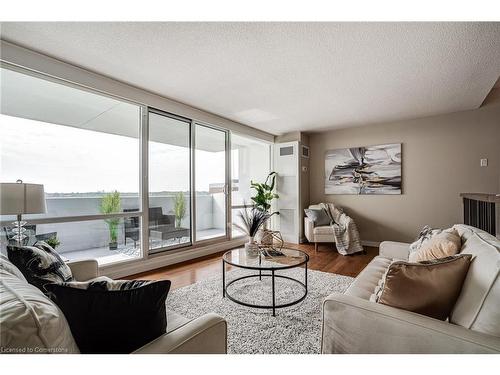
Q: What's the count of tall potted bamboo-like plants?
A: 2